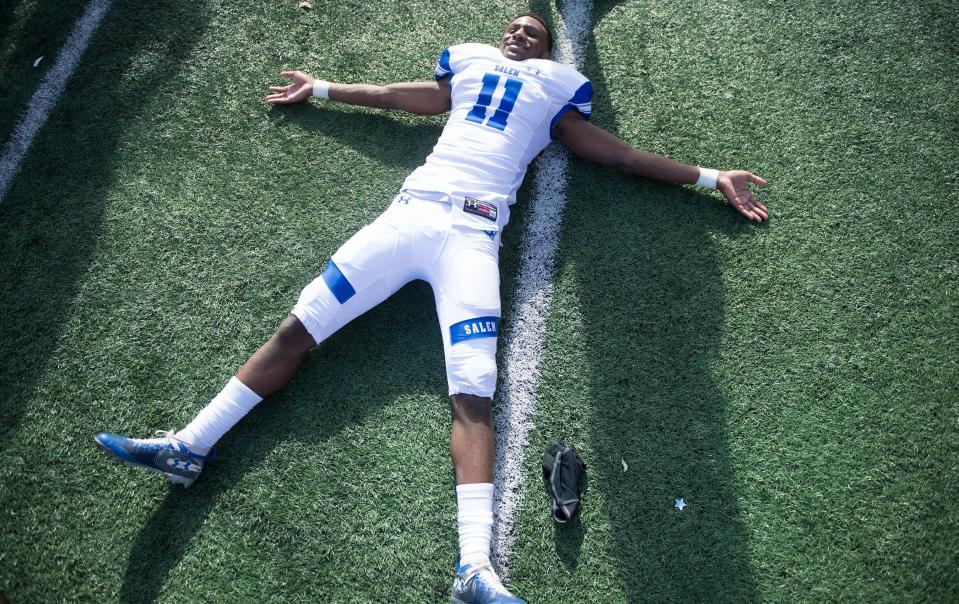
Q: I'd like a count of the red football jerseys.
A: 0